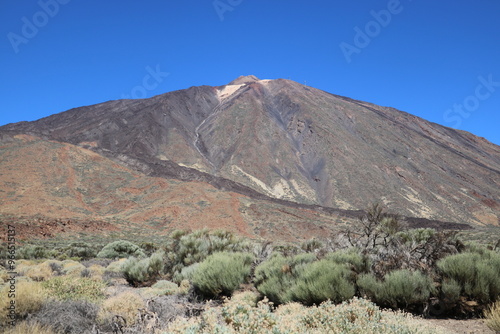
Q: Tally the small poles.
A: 2